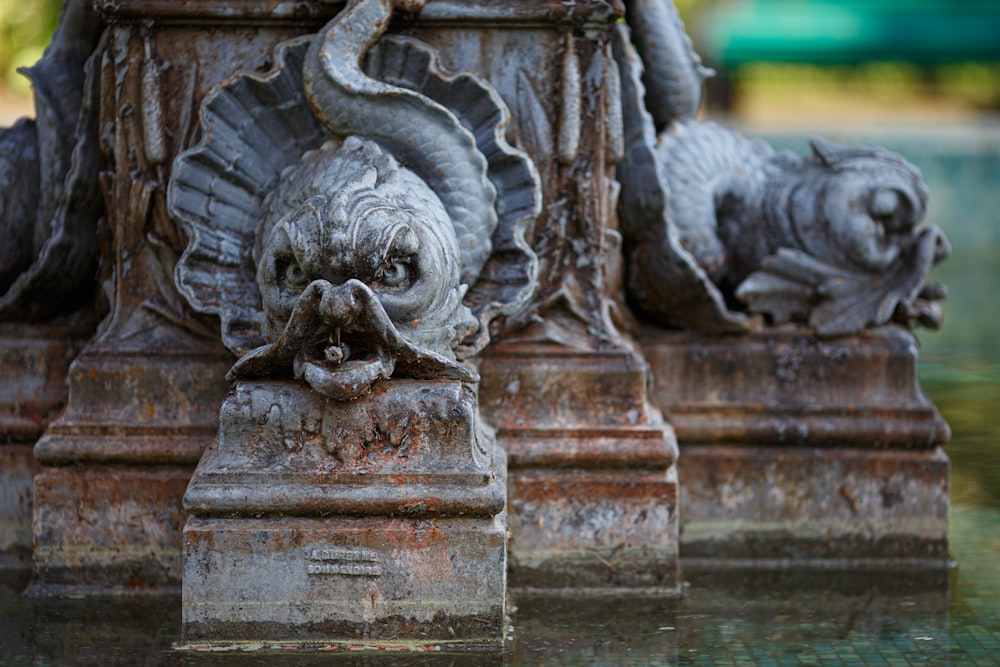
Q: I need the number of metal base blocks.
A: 5